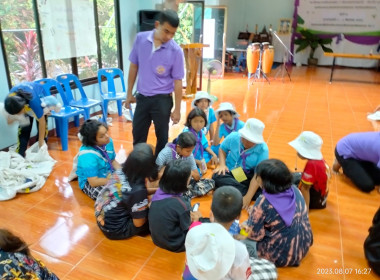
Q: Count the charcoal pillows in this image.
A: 0